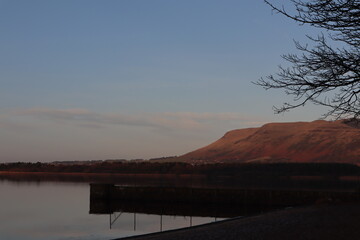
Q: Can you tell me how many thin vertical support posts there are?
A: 5